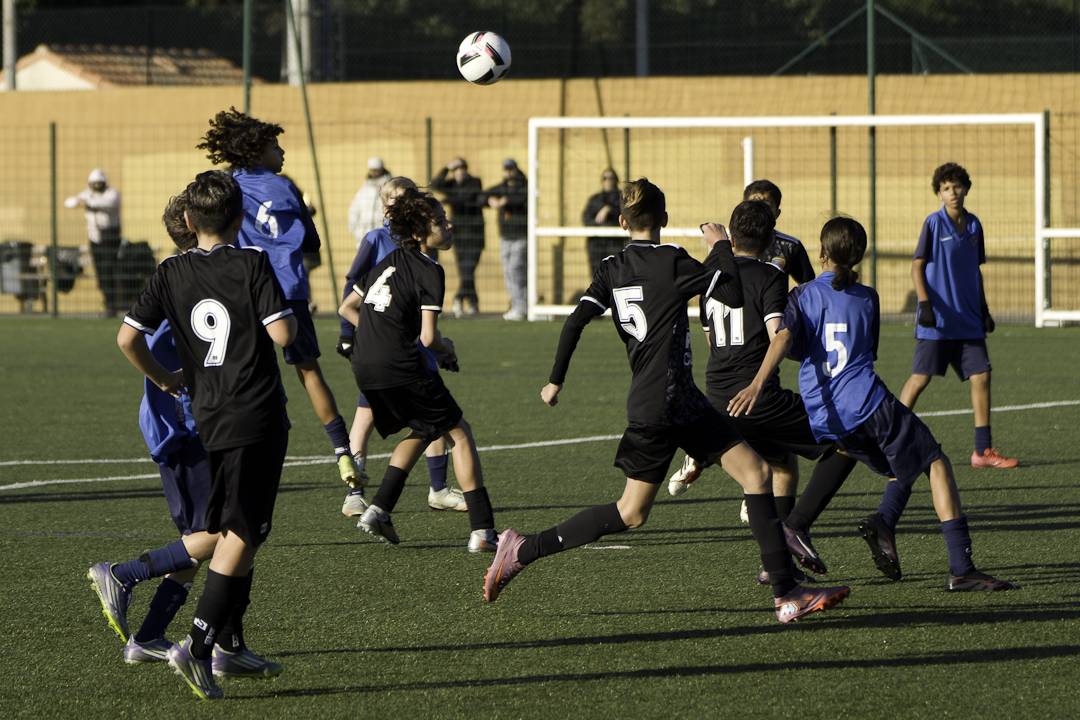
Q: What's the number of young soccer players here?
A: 10